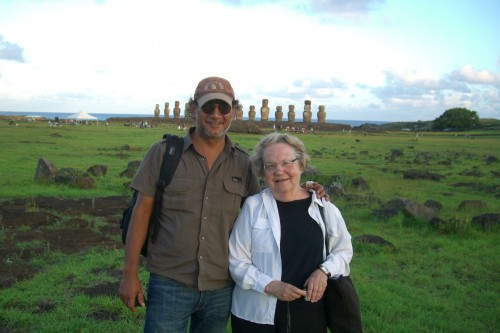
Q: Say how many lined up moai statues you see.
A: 11